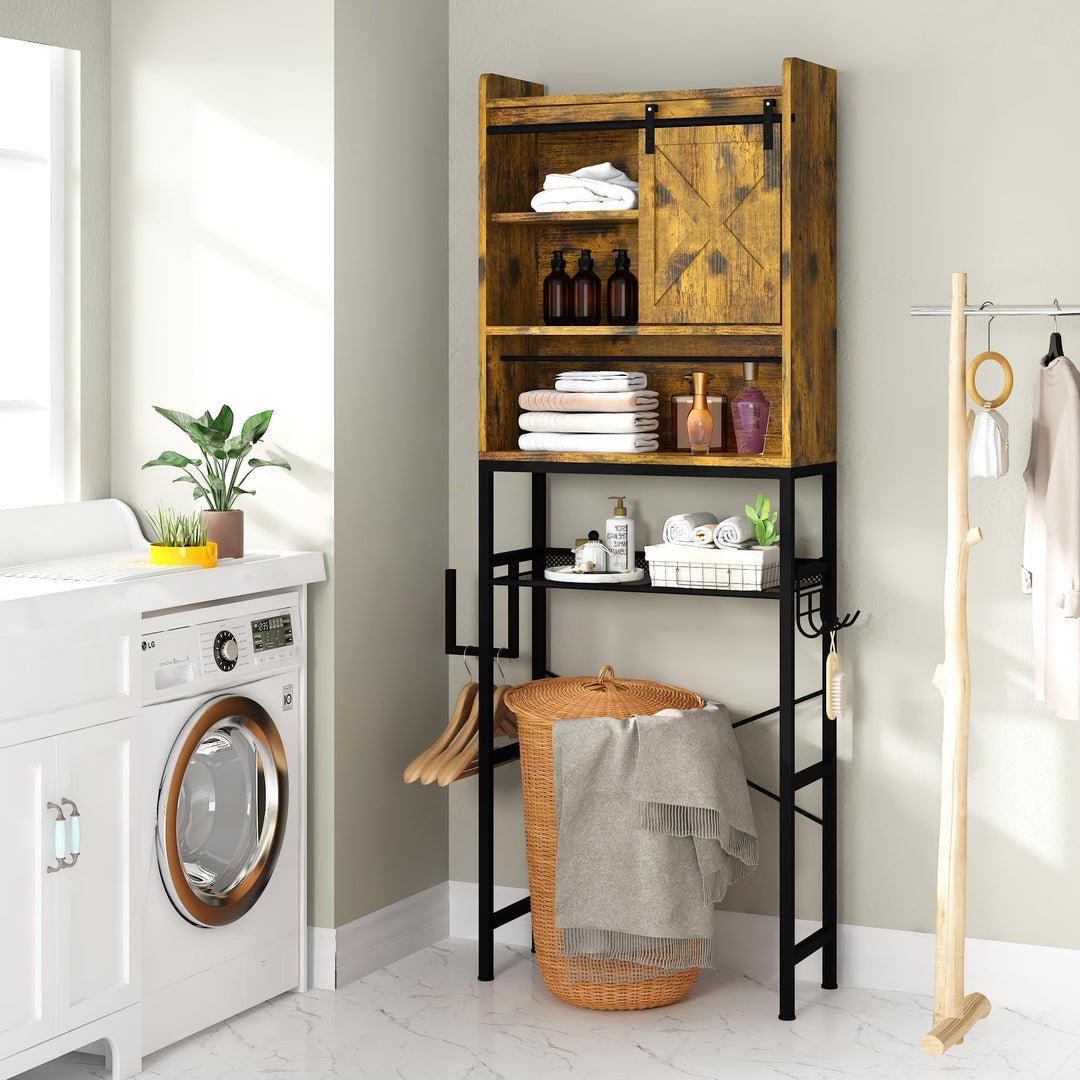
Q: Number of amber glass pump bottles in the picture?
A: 3